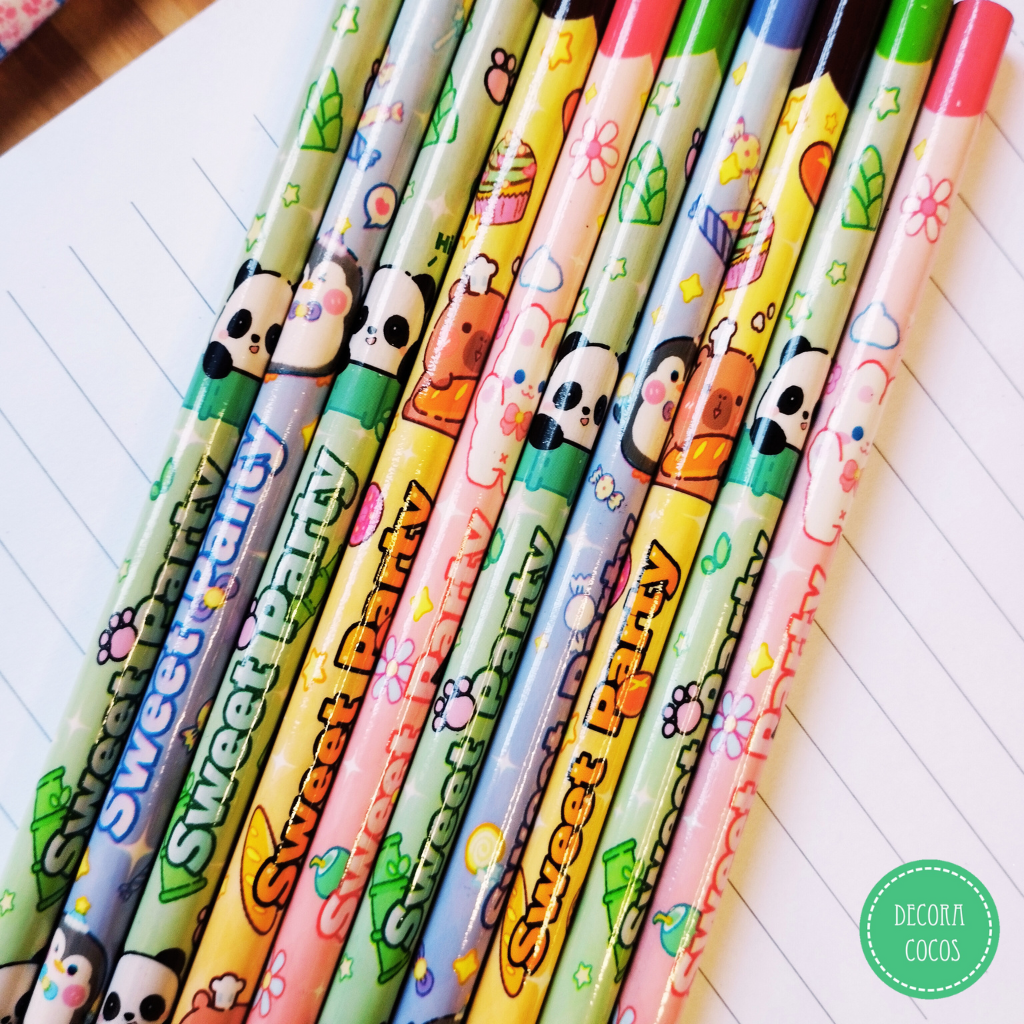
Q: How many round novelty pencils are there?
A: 10